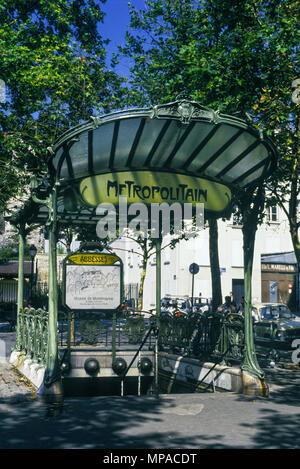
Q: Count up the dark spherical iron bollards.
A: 4